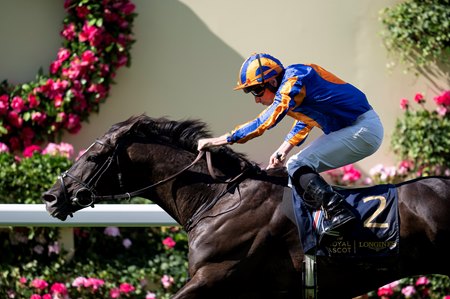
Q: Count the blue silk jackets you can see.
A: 1